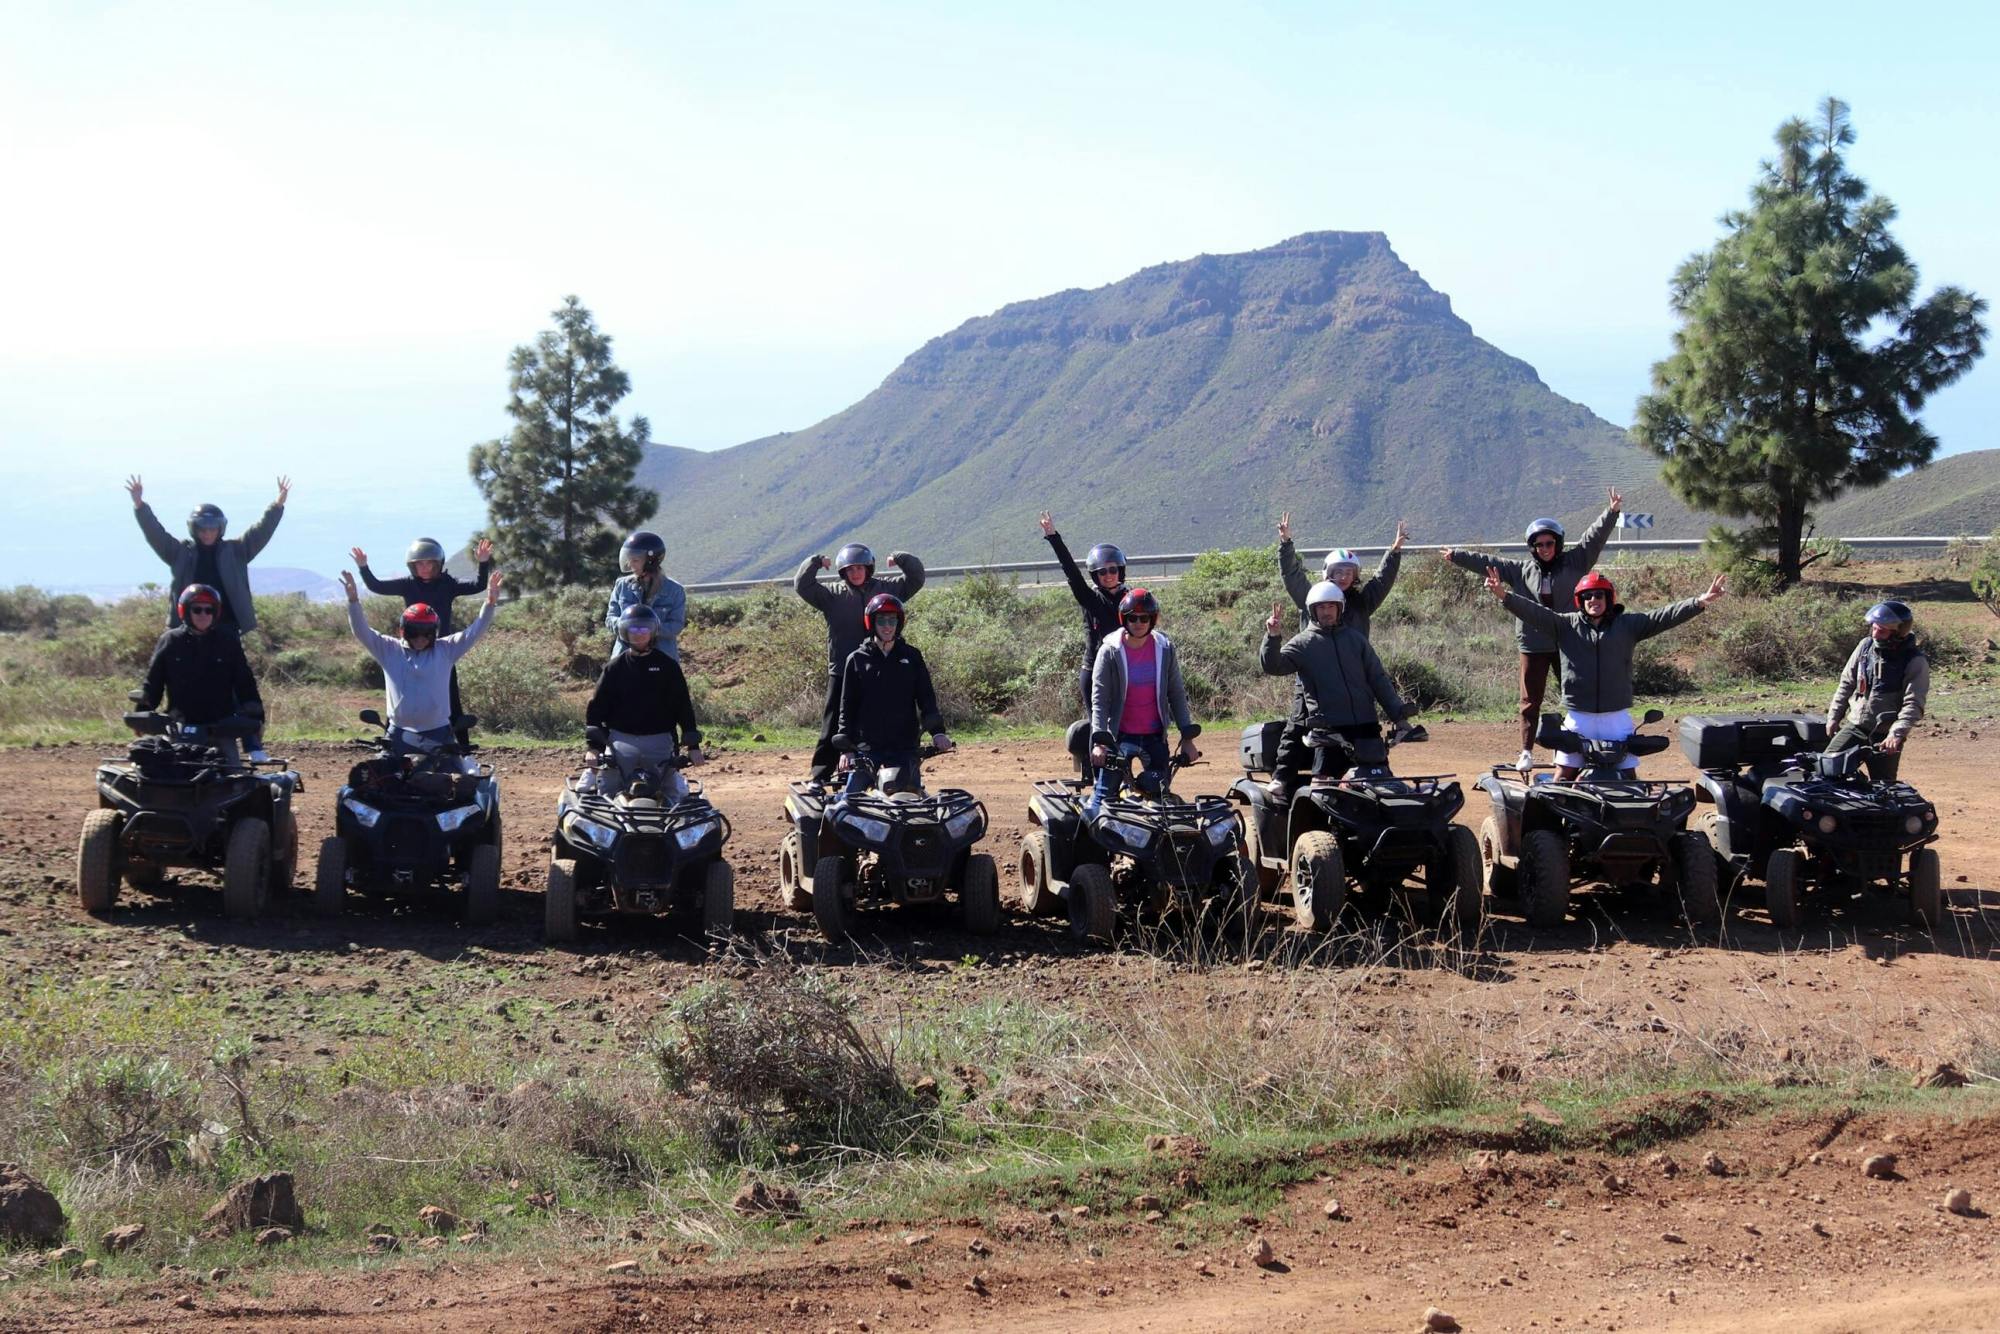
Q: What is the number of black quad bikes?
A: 8